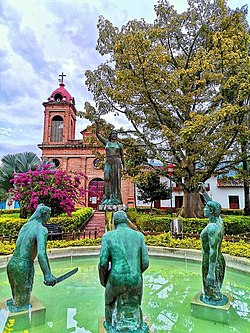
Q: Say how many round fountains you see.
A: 1